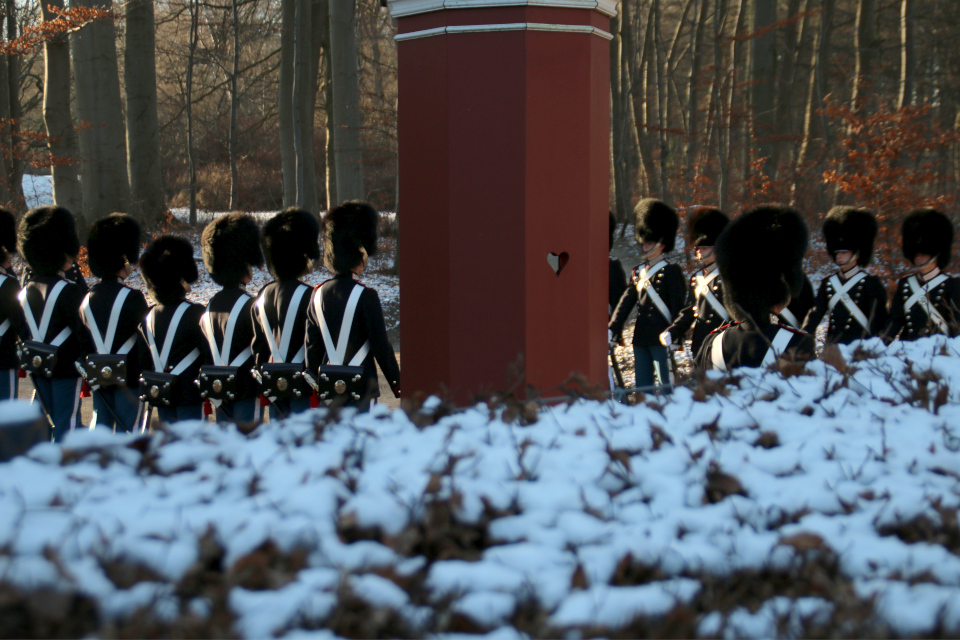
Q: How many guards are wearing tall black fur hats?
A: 13